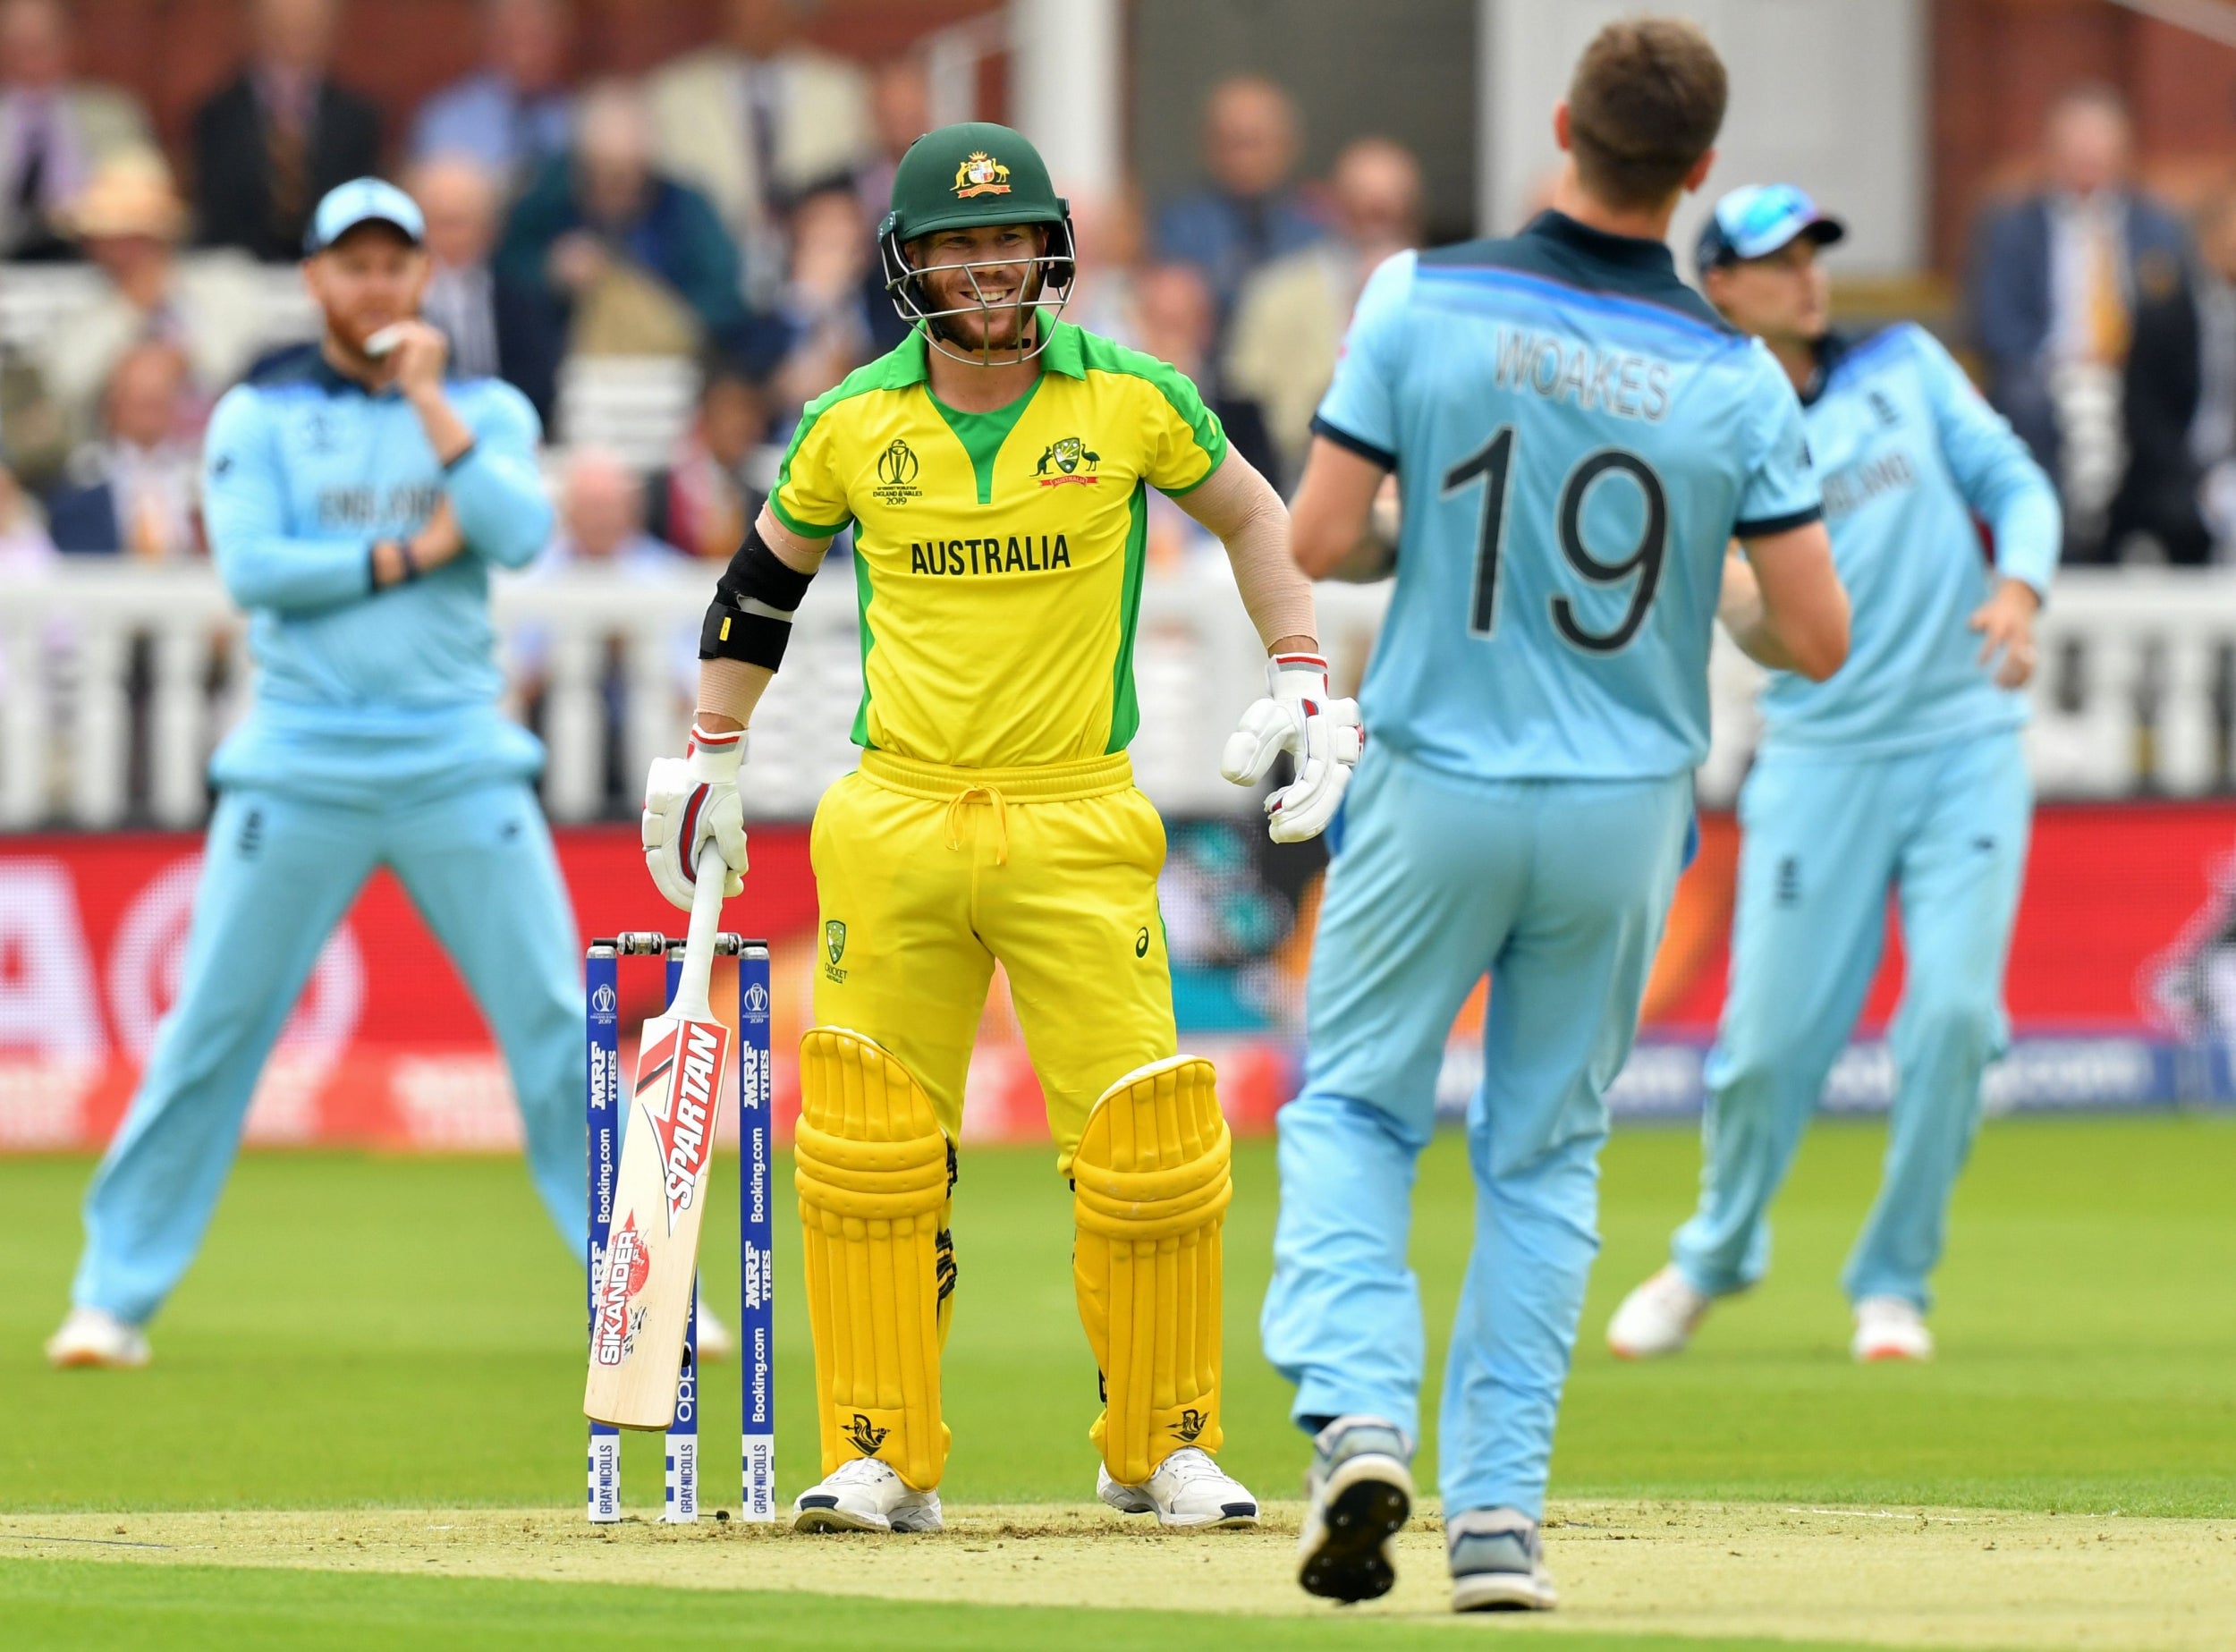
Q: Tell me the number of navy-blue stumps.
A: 3